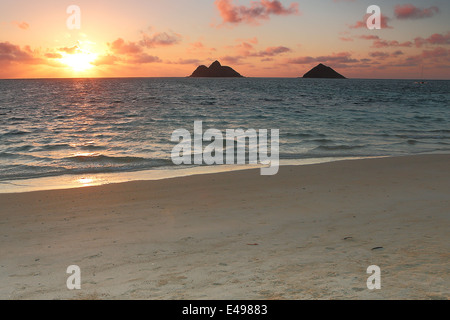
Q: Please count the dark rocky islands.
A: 2